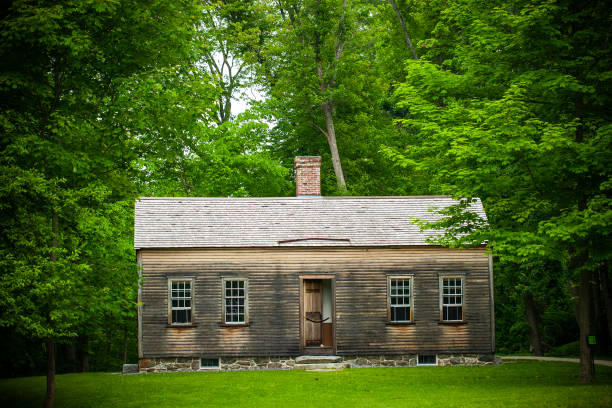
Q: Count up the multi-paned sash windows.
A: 4